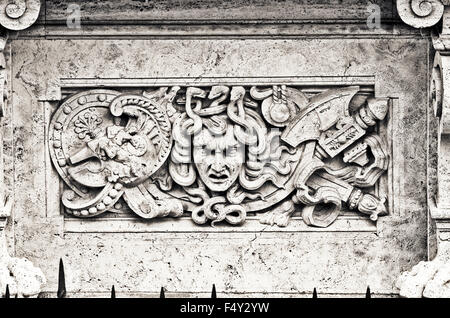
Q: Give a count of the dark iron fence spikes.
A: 7